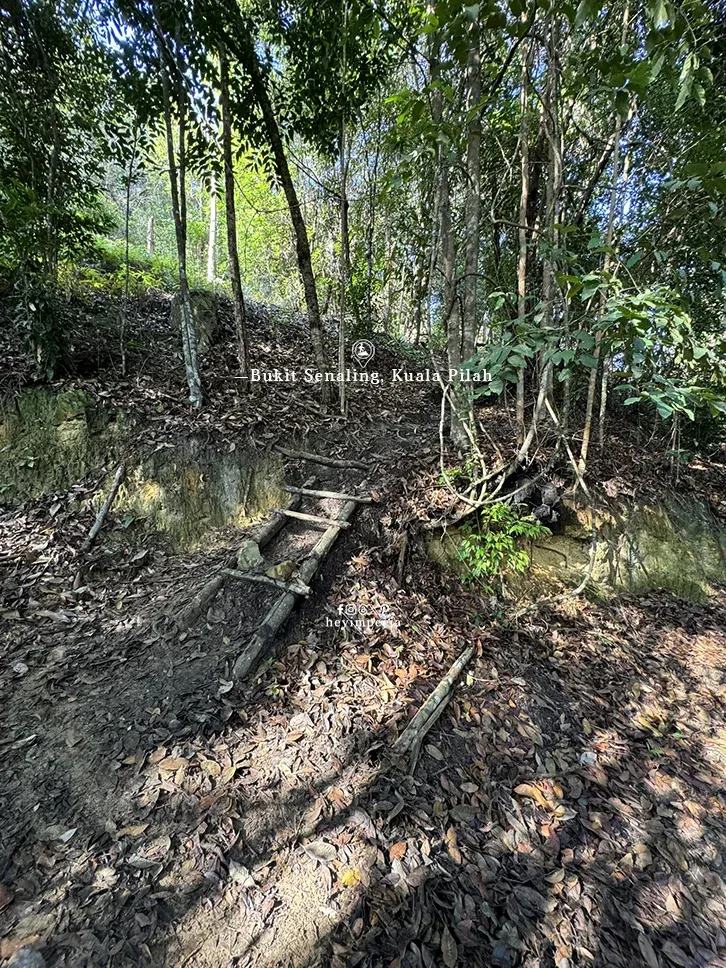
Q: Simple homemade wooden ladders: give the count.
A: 1